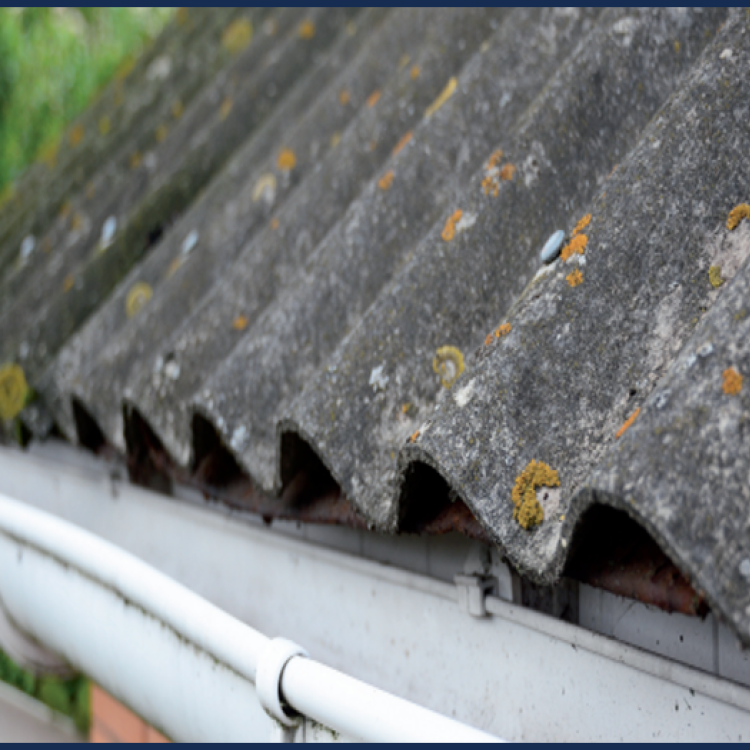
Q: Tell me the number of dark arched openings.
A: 6